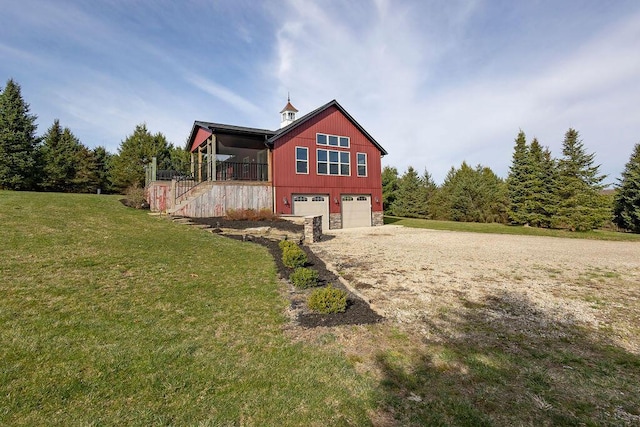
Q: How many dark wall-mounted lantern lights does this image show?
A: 3